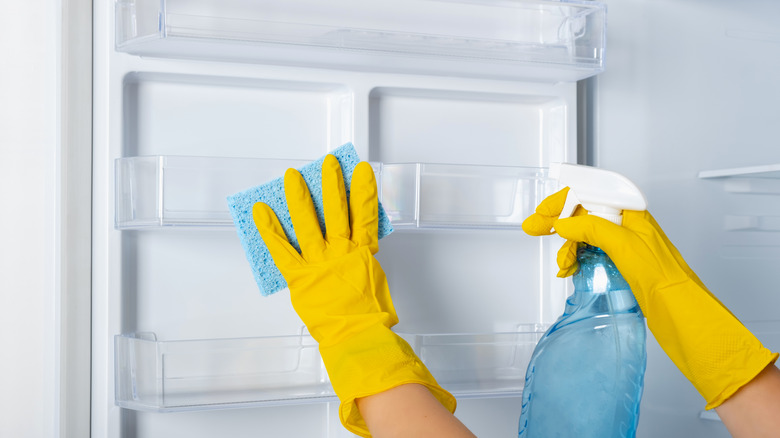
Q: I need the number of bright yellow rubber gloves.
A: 2